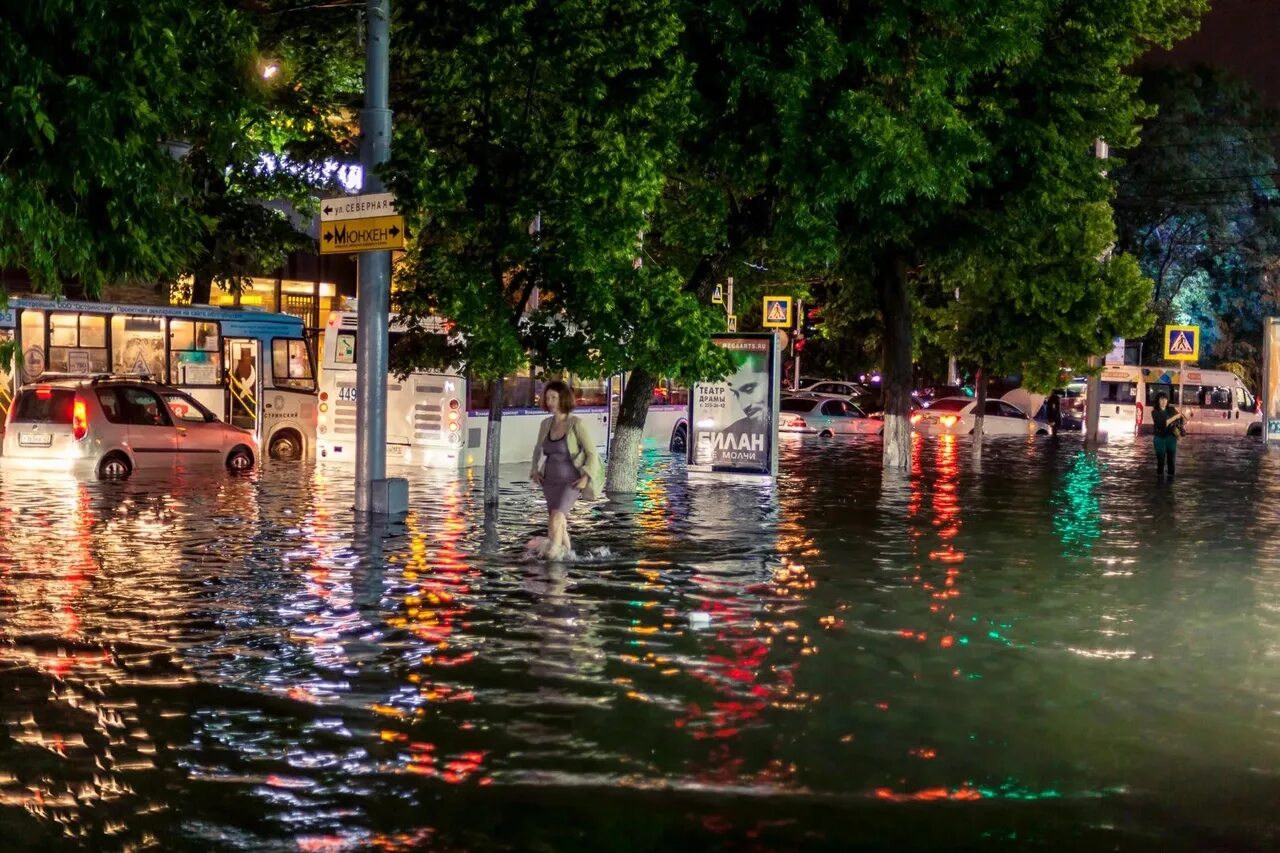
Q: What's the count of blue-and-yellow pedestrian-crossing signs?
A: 4